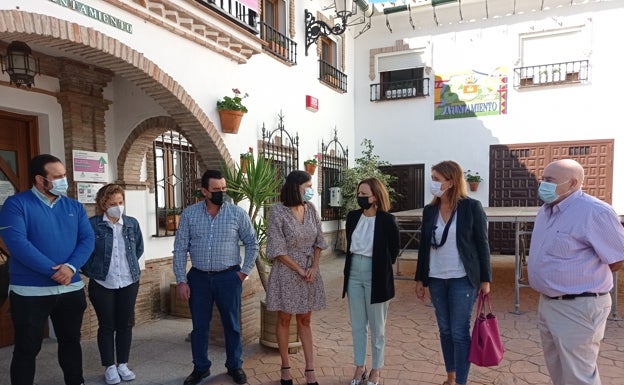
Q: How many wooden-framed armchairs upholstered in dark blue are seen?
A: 0